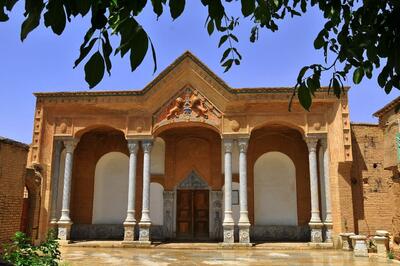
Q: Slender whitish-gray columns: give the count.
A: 8